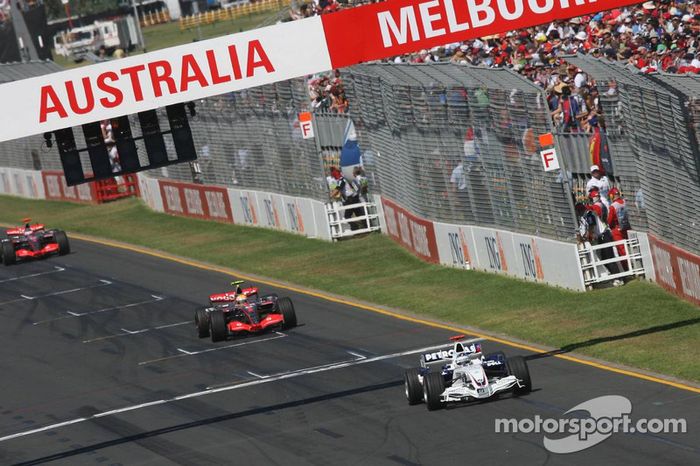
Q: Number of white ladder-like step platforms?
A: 2